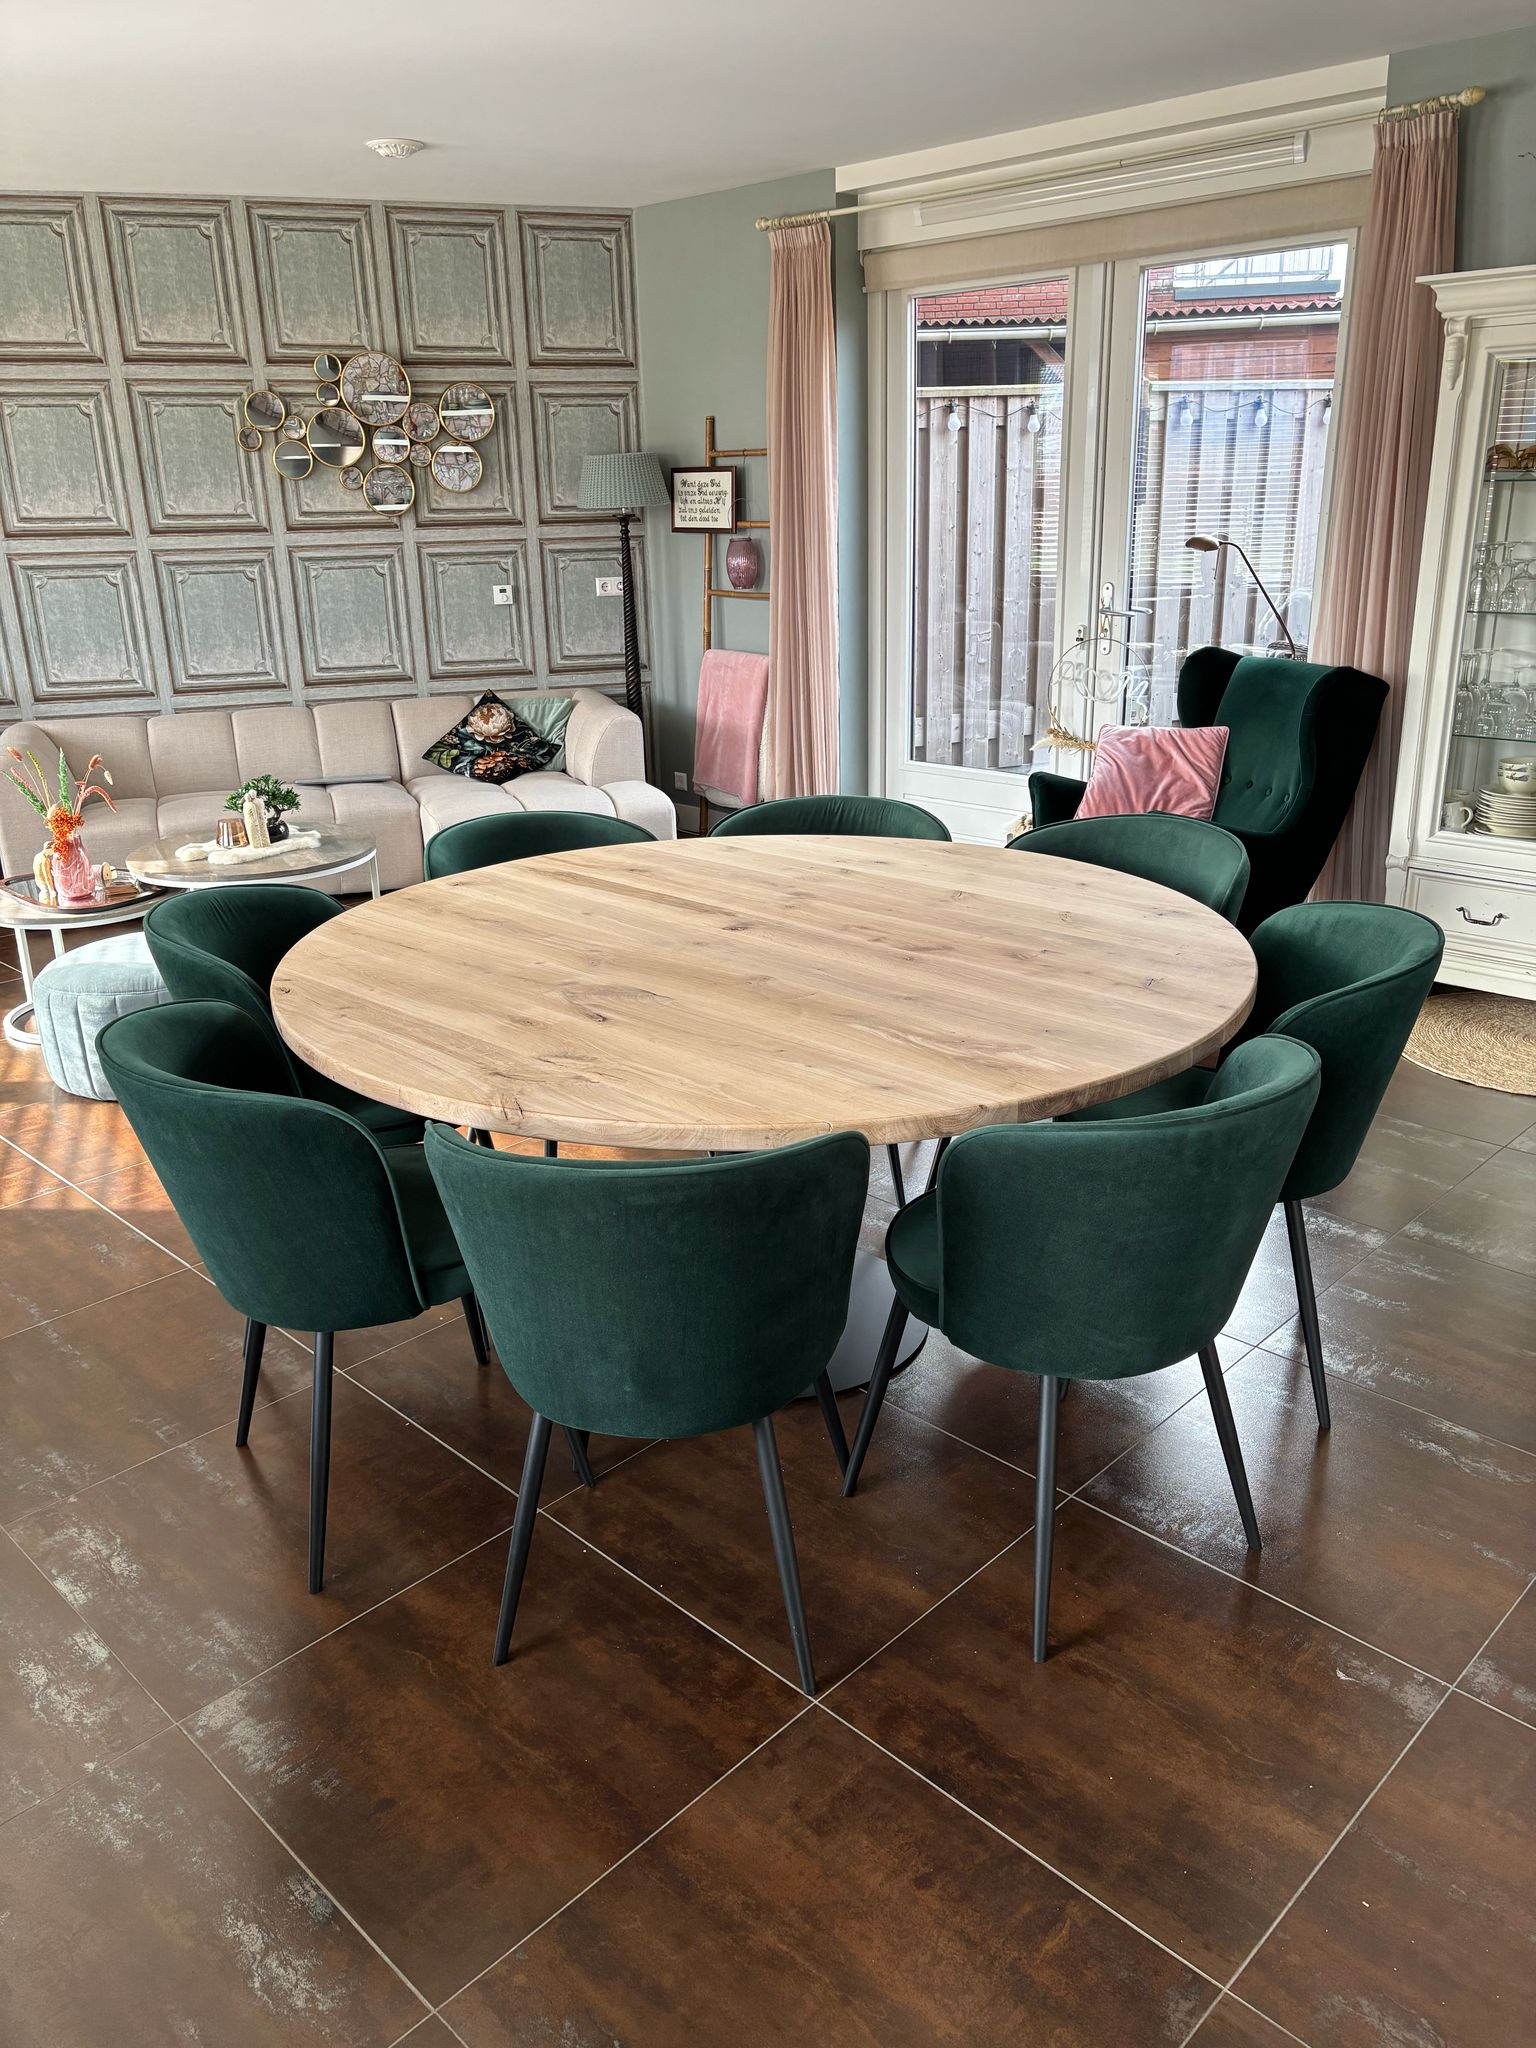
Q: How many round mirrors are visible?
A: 15